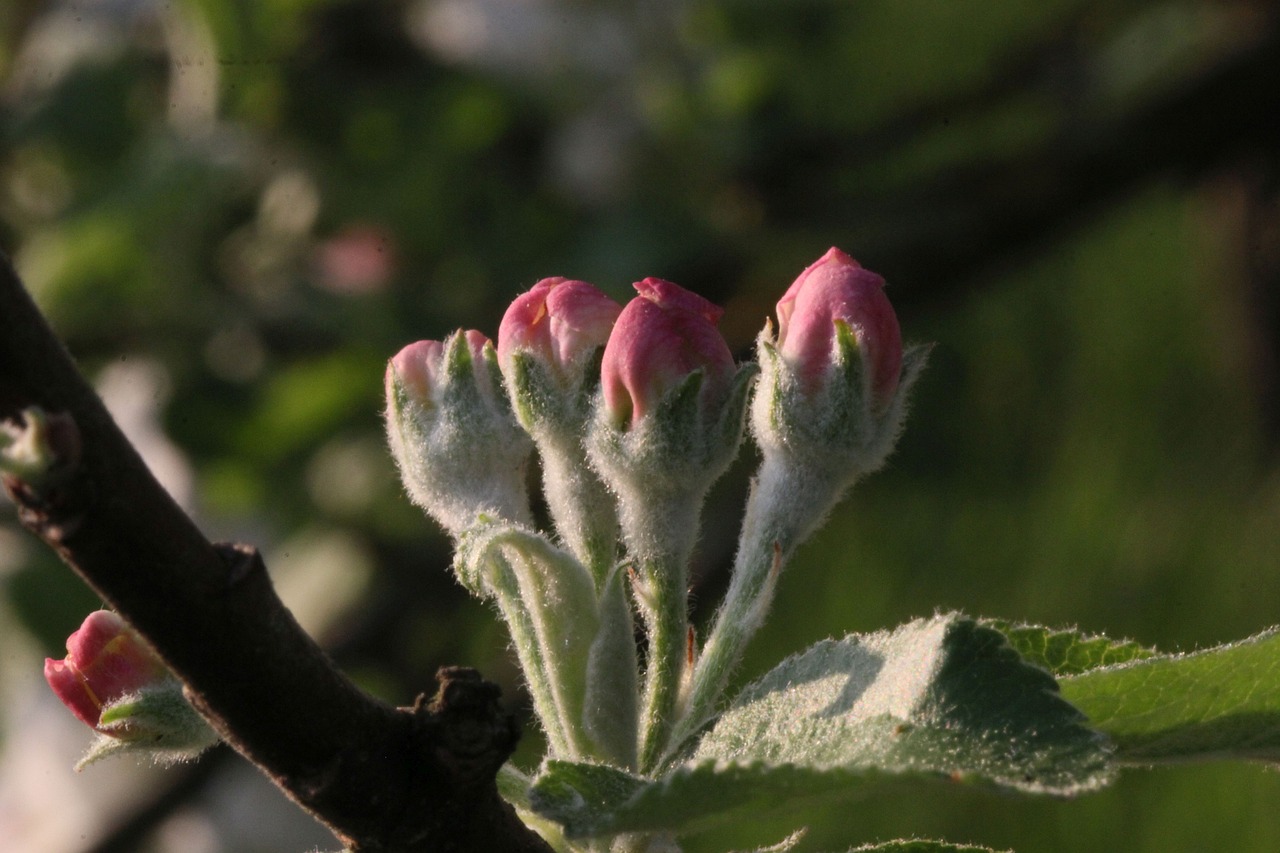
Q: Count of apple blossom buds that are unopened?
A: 5